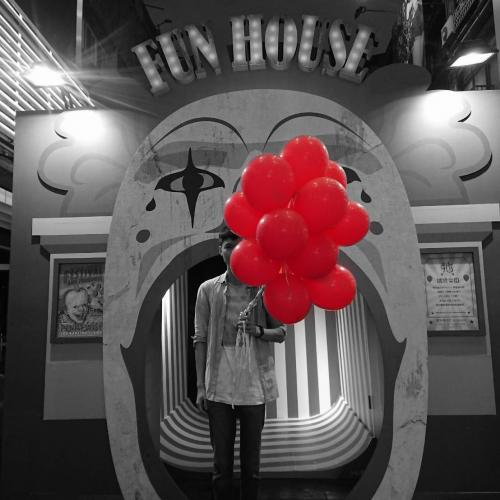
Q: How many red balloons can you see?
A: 11